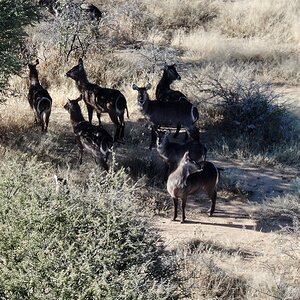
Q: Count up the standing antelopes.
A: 7